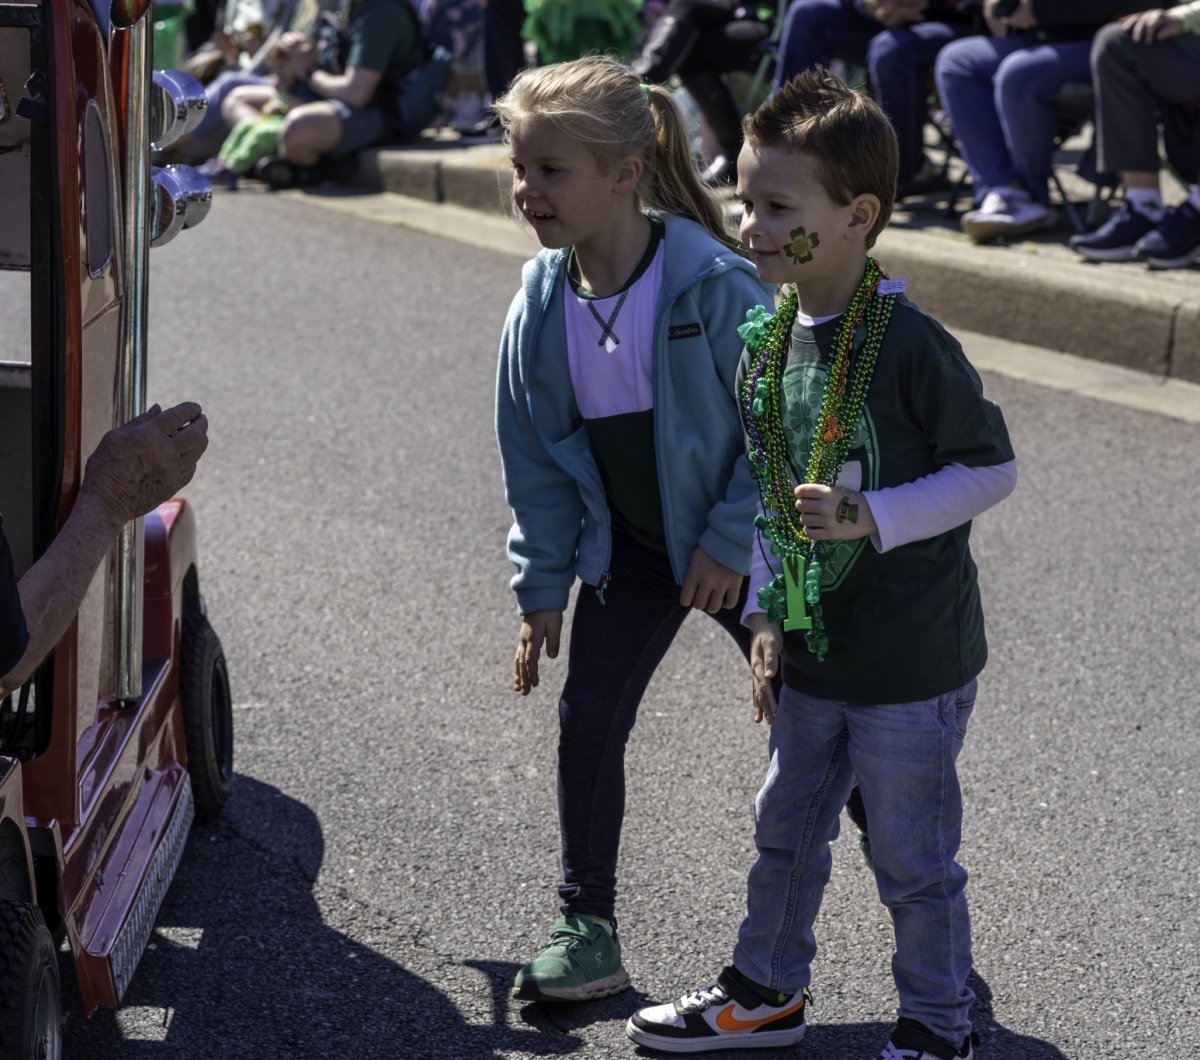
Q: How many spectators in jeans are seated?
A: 2